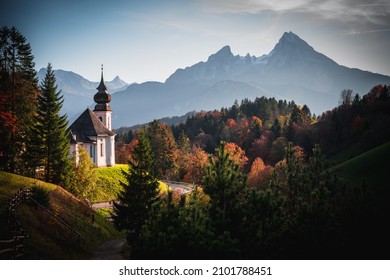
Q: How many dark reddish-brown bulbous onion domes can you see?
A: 1